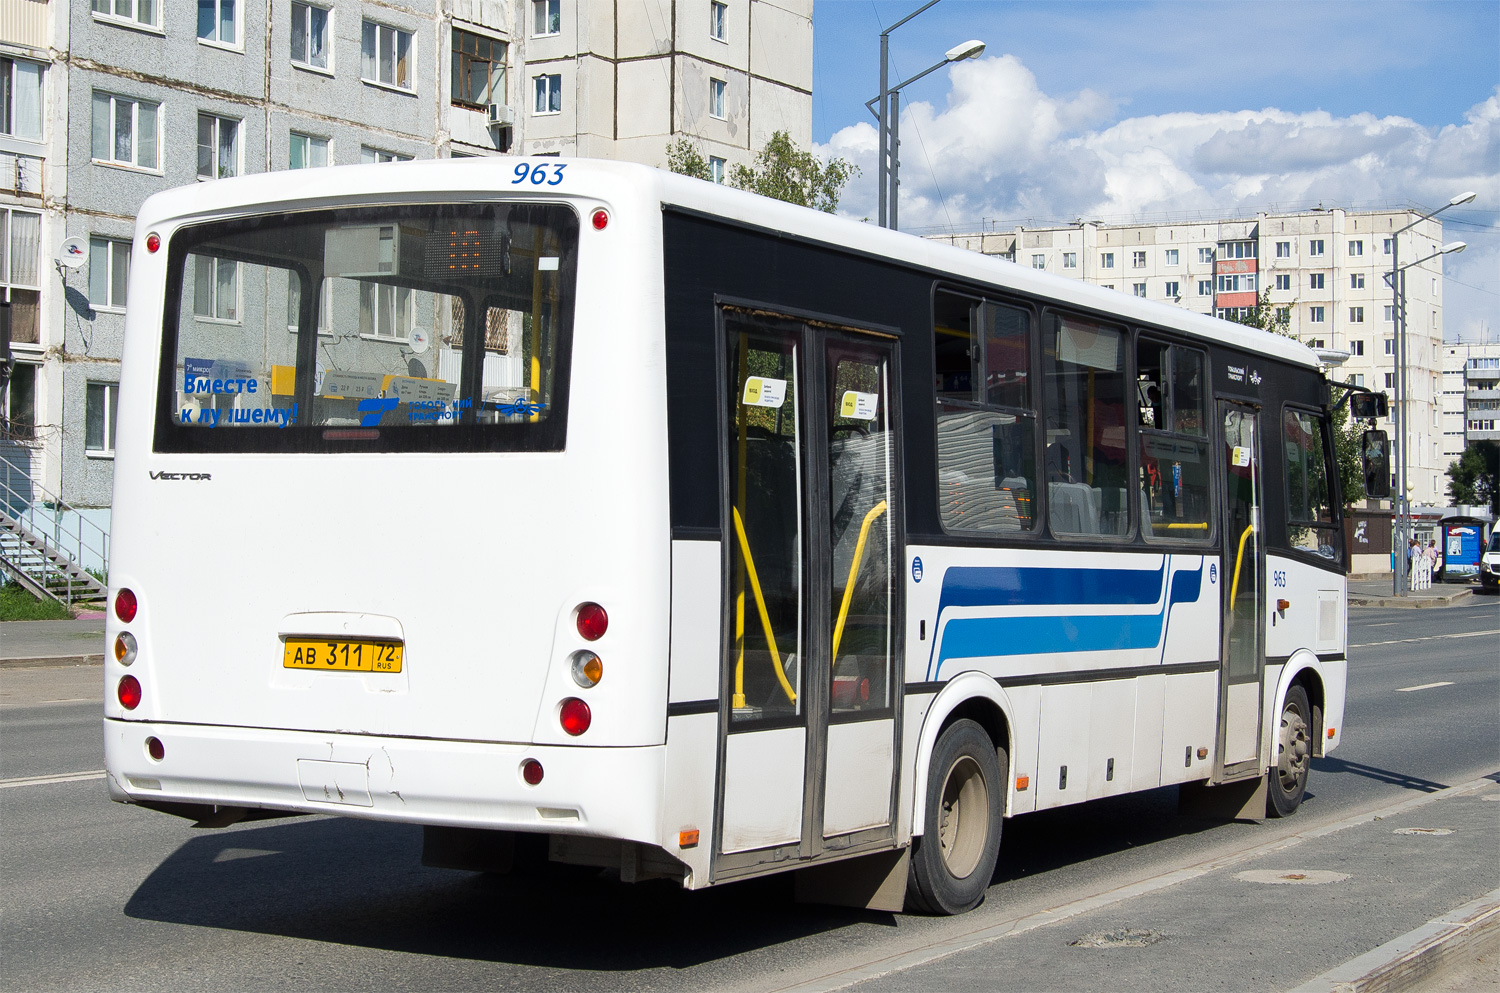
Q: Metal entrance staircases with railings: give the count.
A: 1